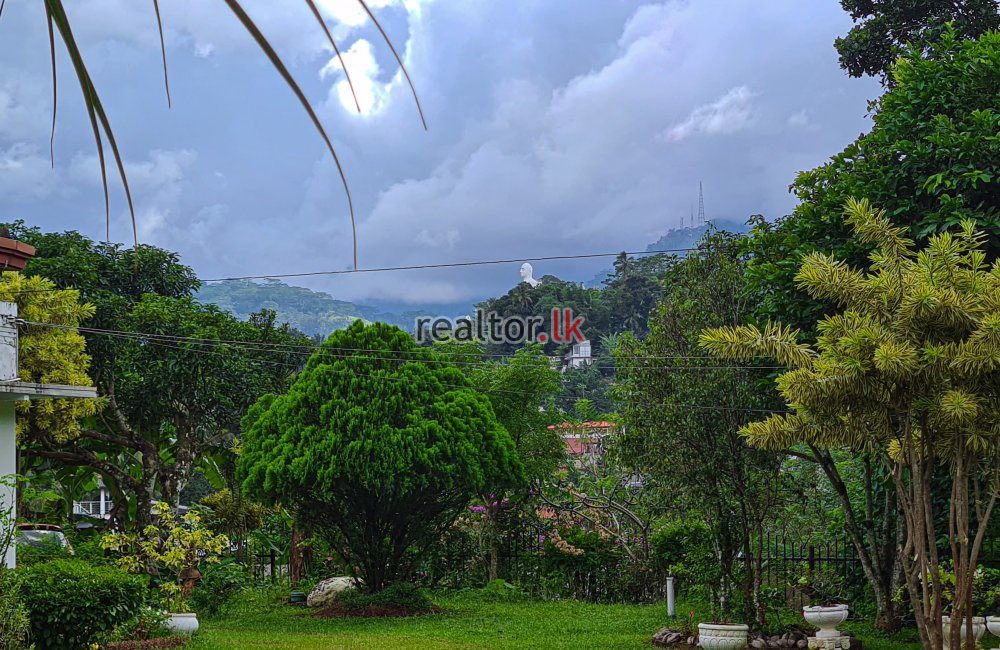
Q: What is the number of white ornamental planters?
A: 5